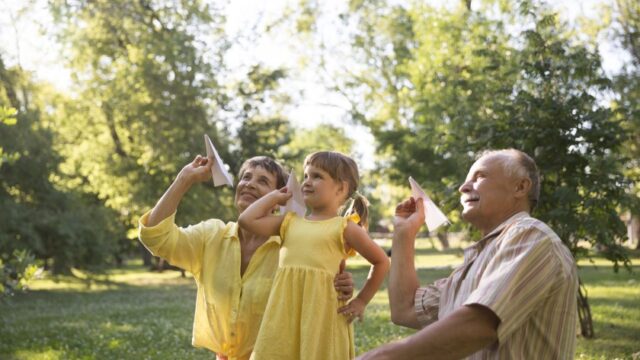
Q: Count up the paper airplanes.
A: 3